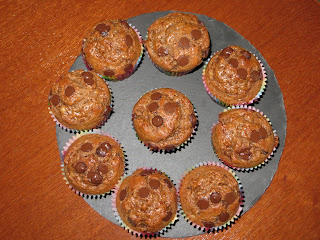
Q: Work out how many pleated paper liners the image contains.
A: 9